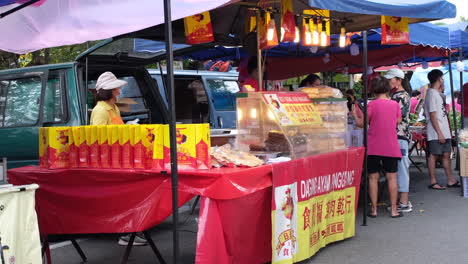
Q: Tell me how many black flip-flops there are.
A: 4